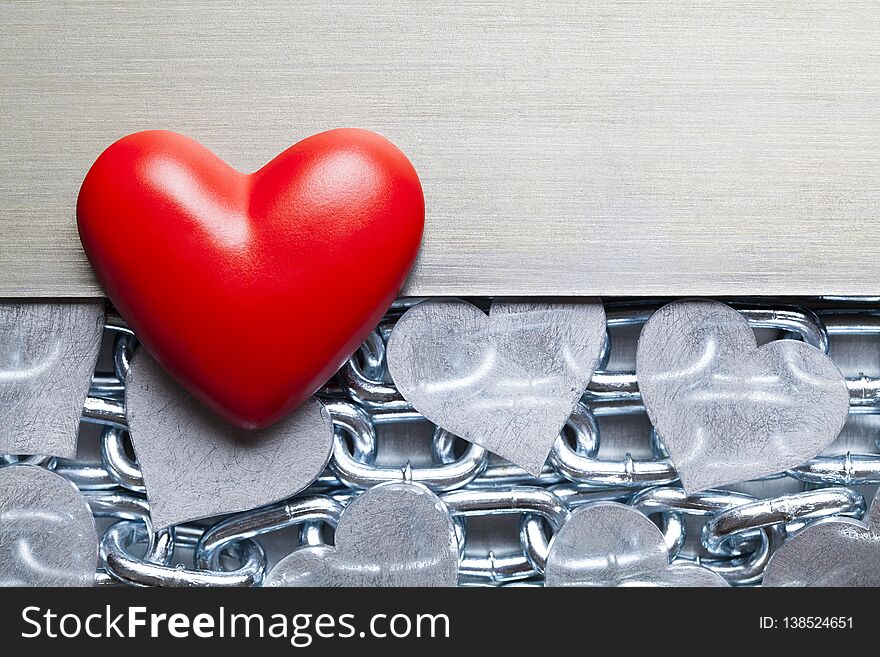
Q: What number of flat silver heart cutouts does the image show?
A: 8